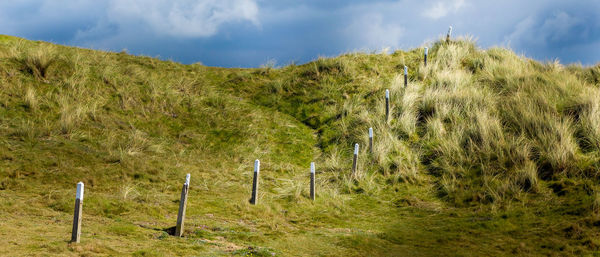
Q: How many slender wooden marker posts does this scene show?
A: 10